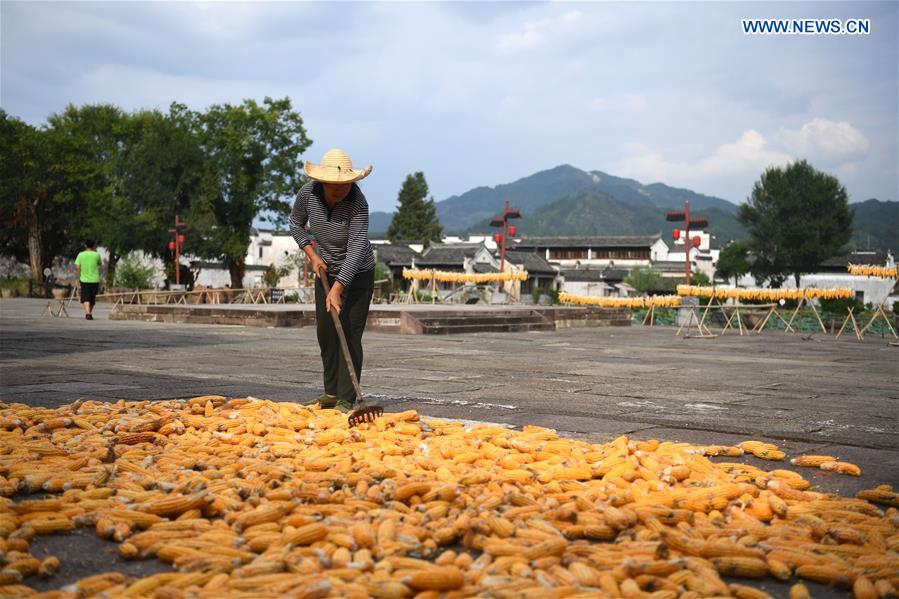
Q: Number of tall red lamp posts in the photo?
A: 3